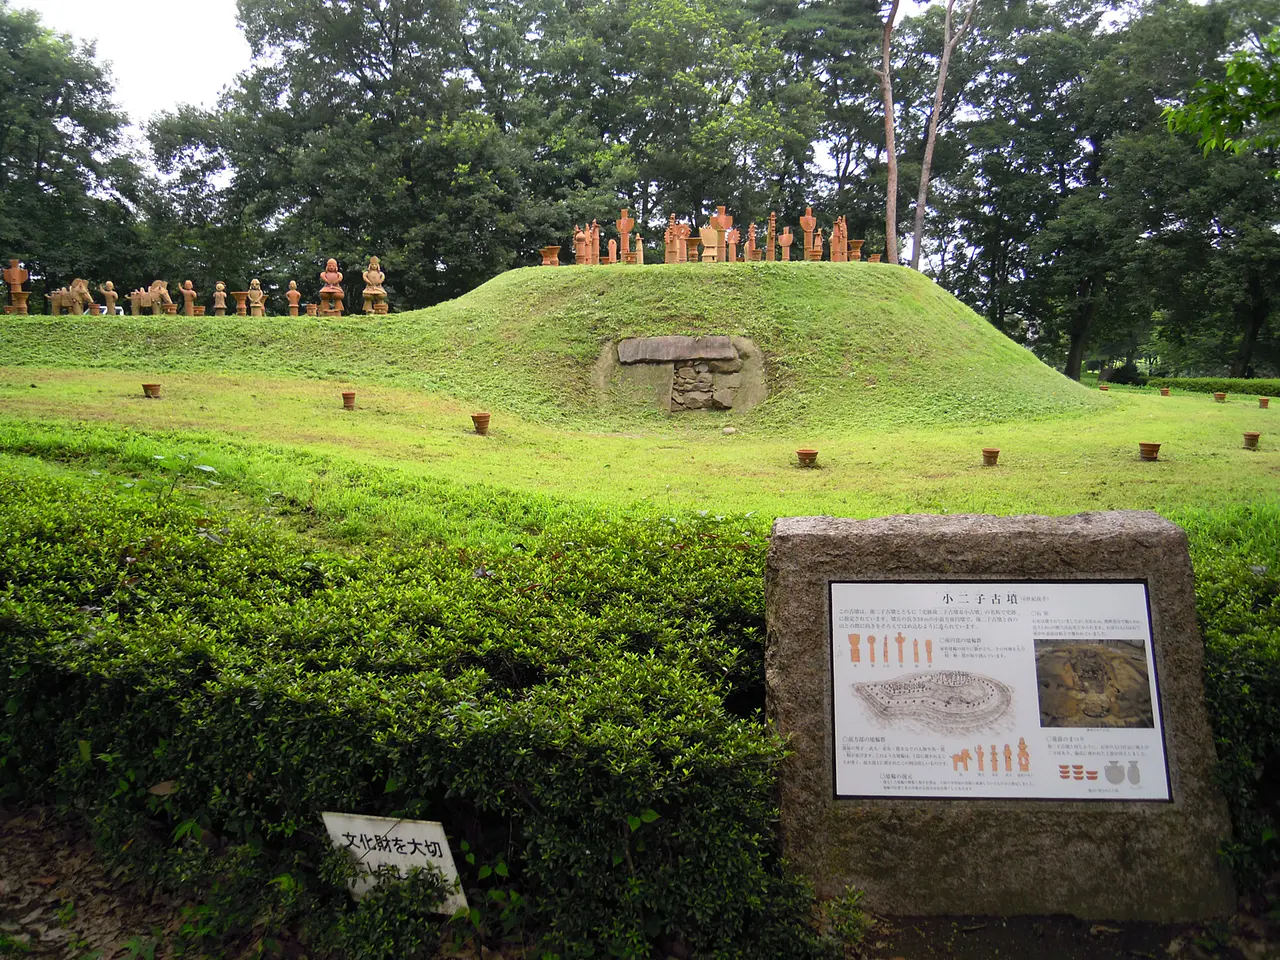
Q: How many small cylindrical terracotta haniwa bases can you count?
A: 11